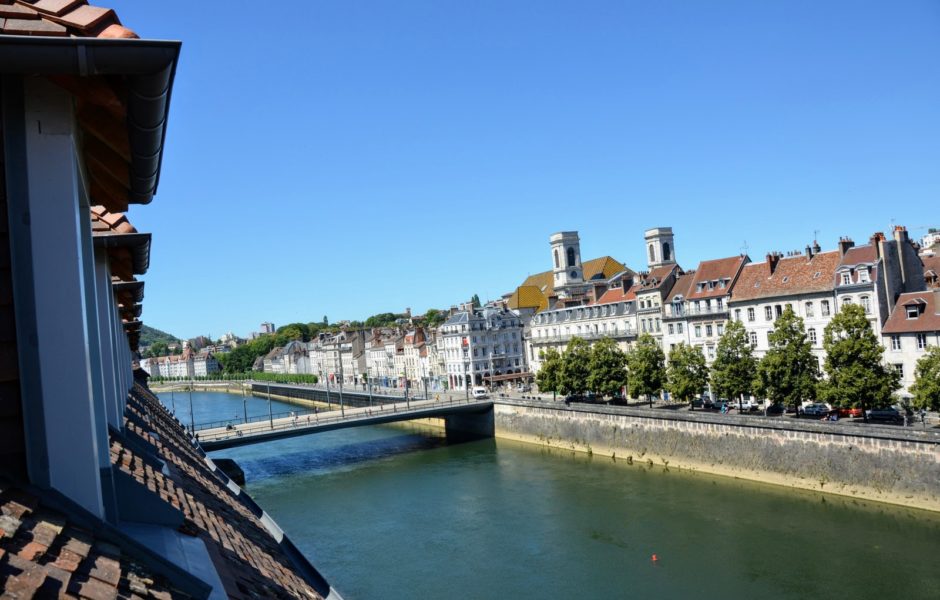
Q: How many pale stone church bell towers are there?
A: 2